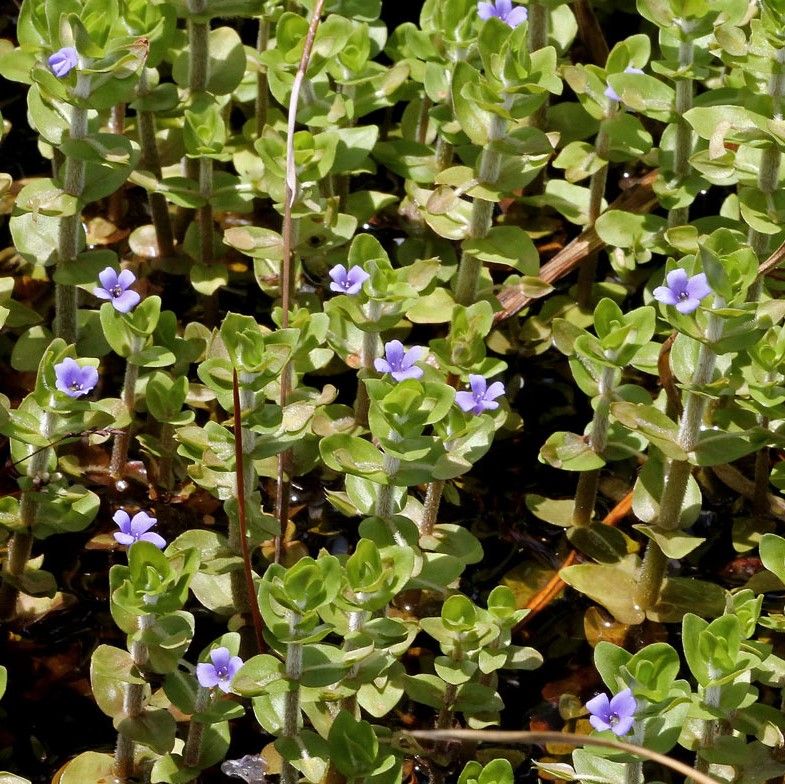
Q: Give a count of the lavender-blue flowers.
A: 12